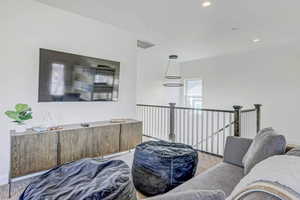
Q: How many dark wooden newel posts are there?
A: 3